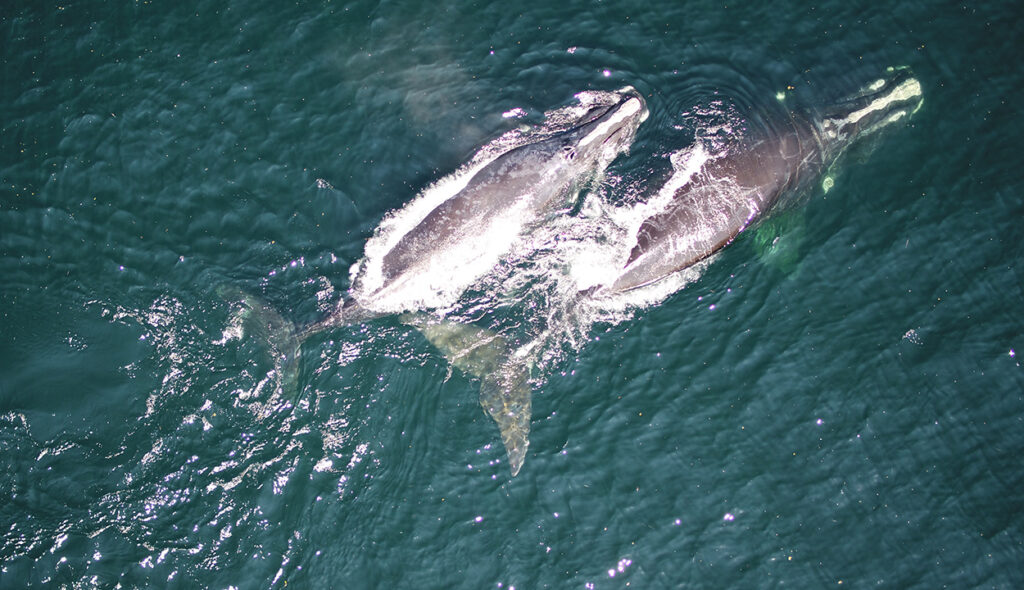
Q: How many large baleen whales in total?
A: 2